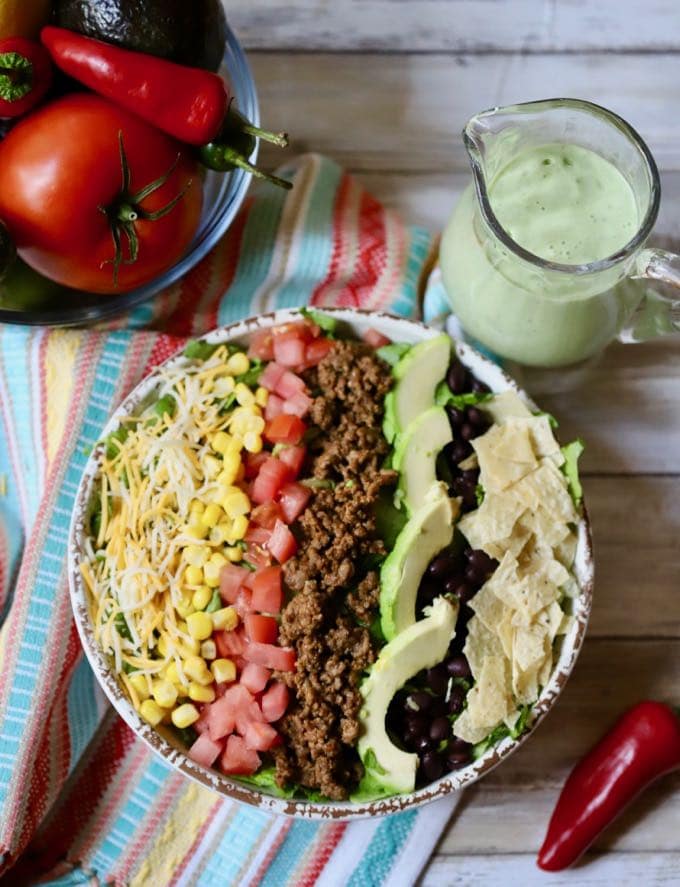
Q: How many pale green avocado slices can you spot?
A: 4